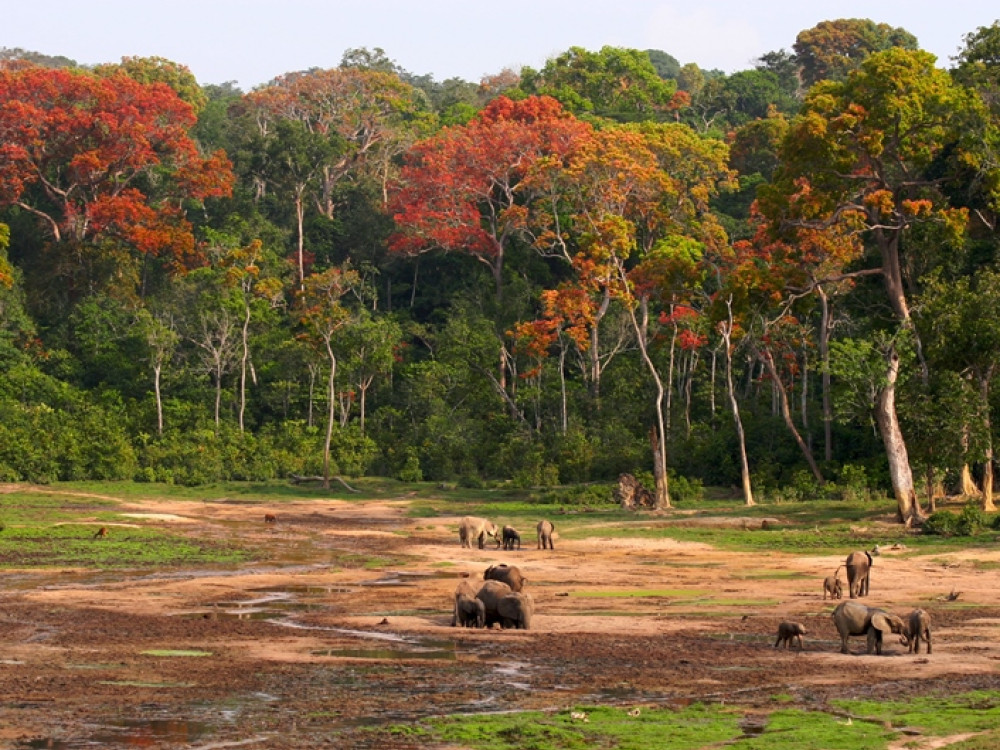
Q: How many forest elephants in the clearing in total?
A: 13